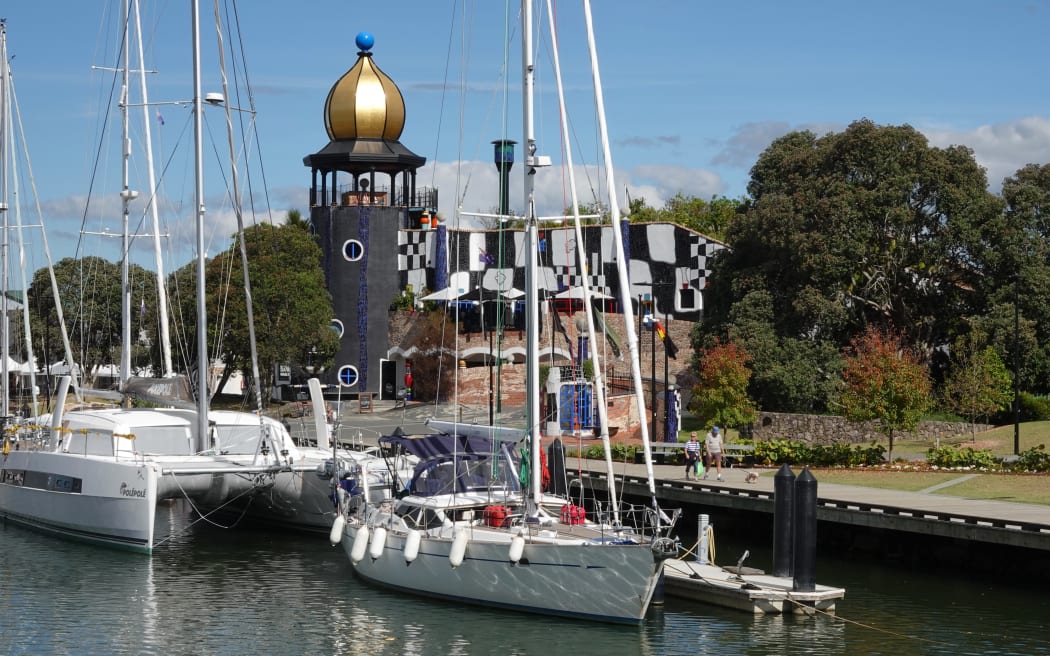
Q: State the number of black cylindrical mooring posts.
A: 3